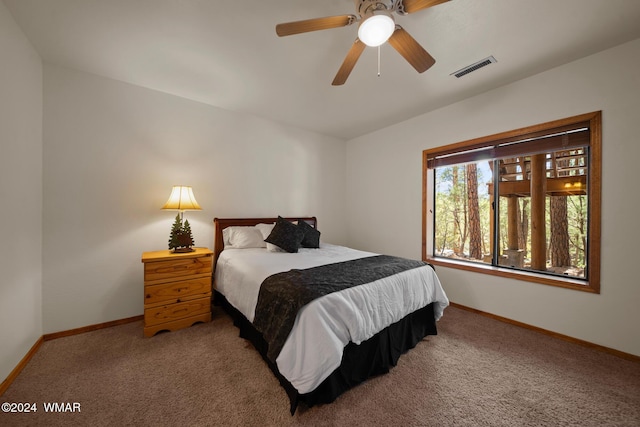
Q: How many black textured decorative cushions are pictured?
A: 2